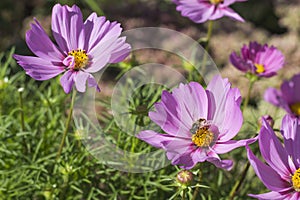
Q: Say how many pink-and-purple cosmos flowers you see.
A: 6